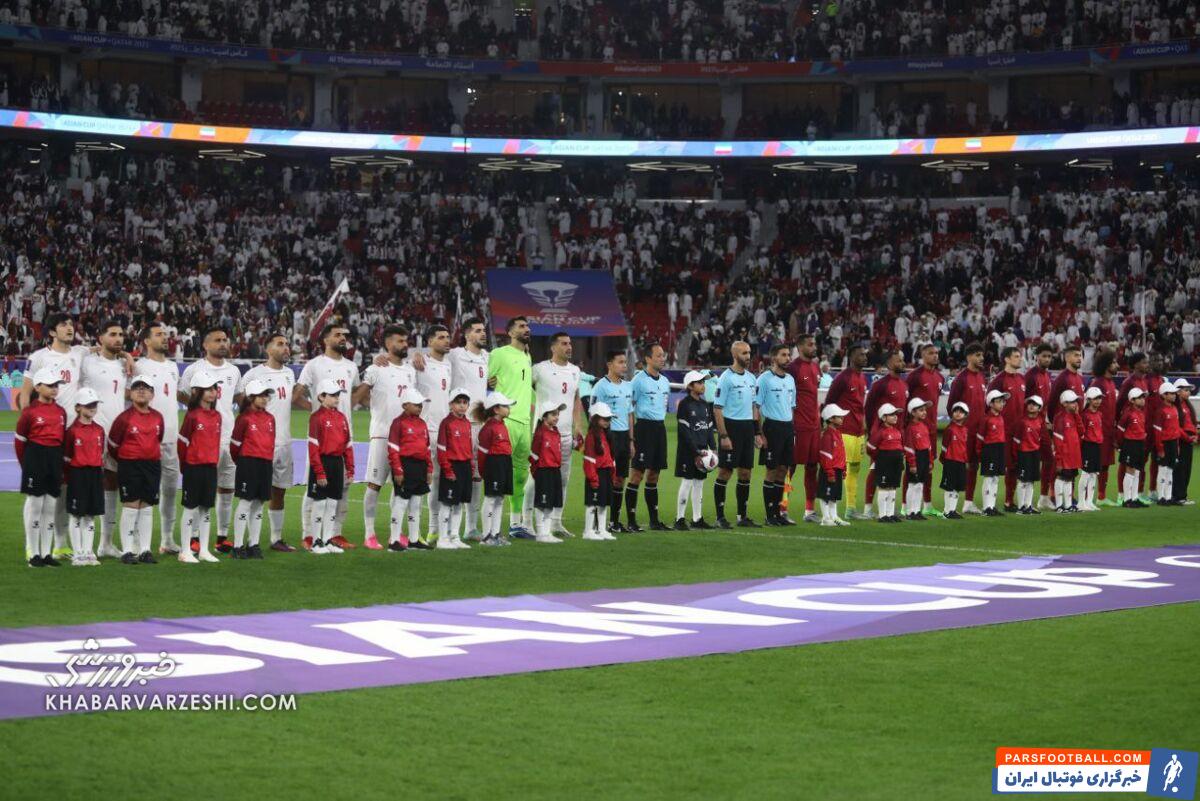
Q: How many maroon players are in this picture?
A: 11